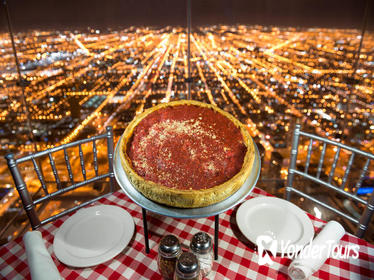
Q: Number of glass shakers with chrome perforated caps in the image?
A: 3